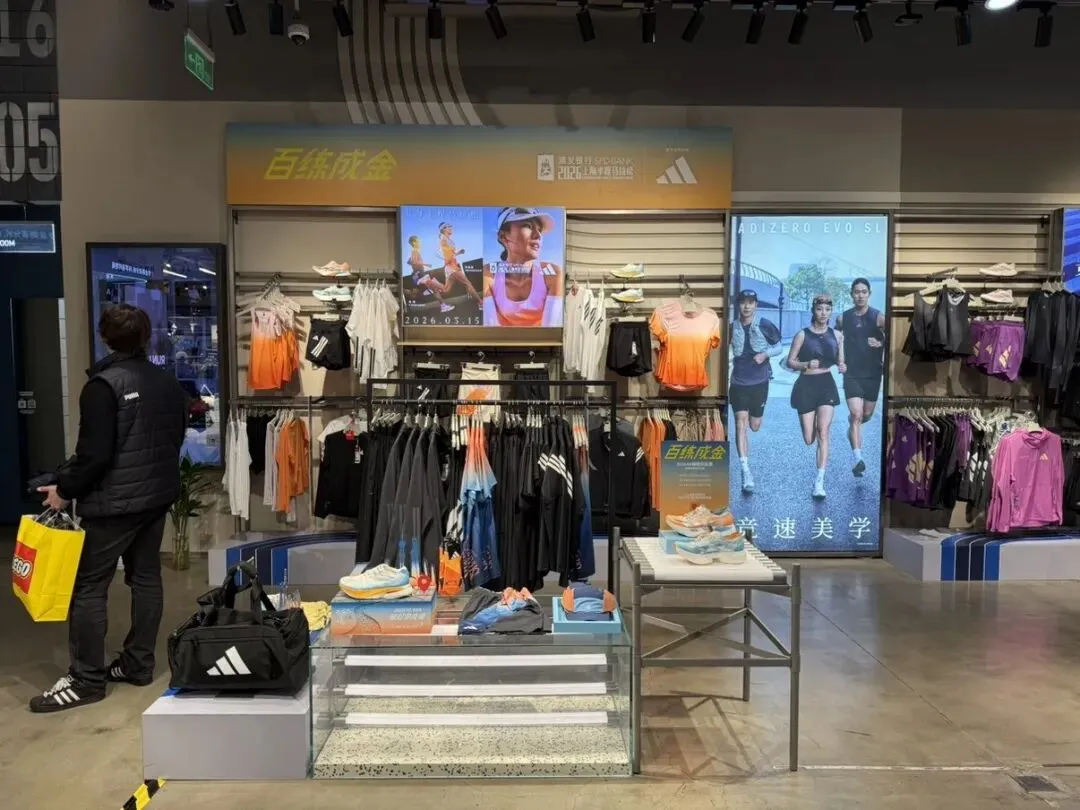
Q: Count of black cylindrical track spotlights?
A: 13